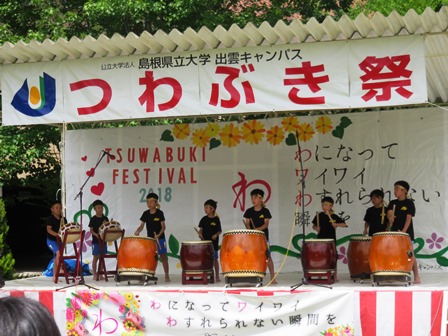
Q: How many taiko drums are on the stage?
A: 8